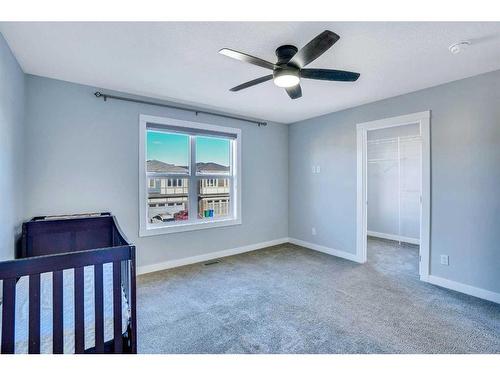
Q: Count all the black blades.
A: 5